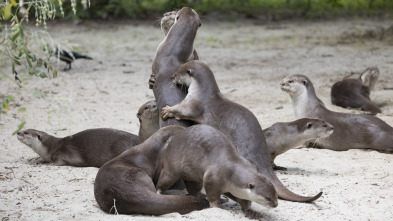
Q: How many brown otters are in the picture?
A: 10